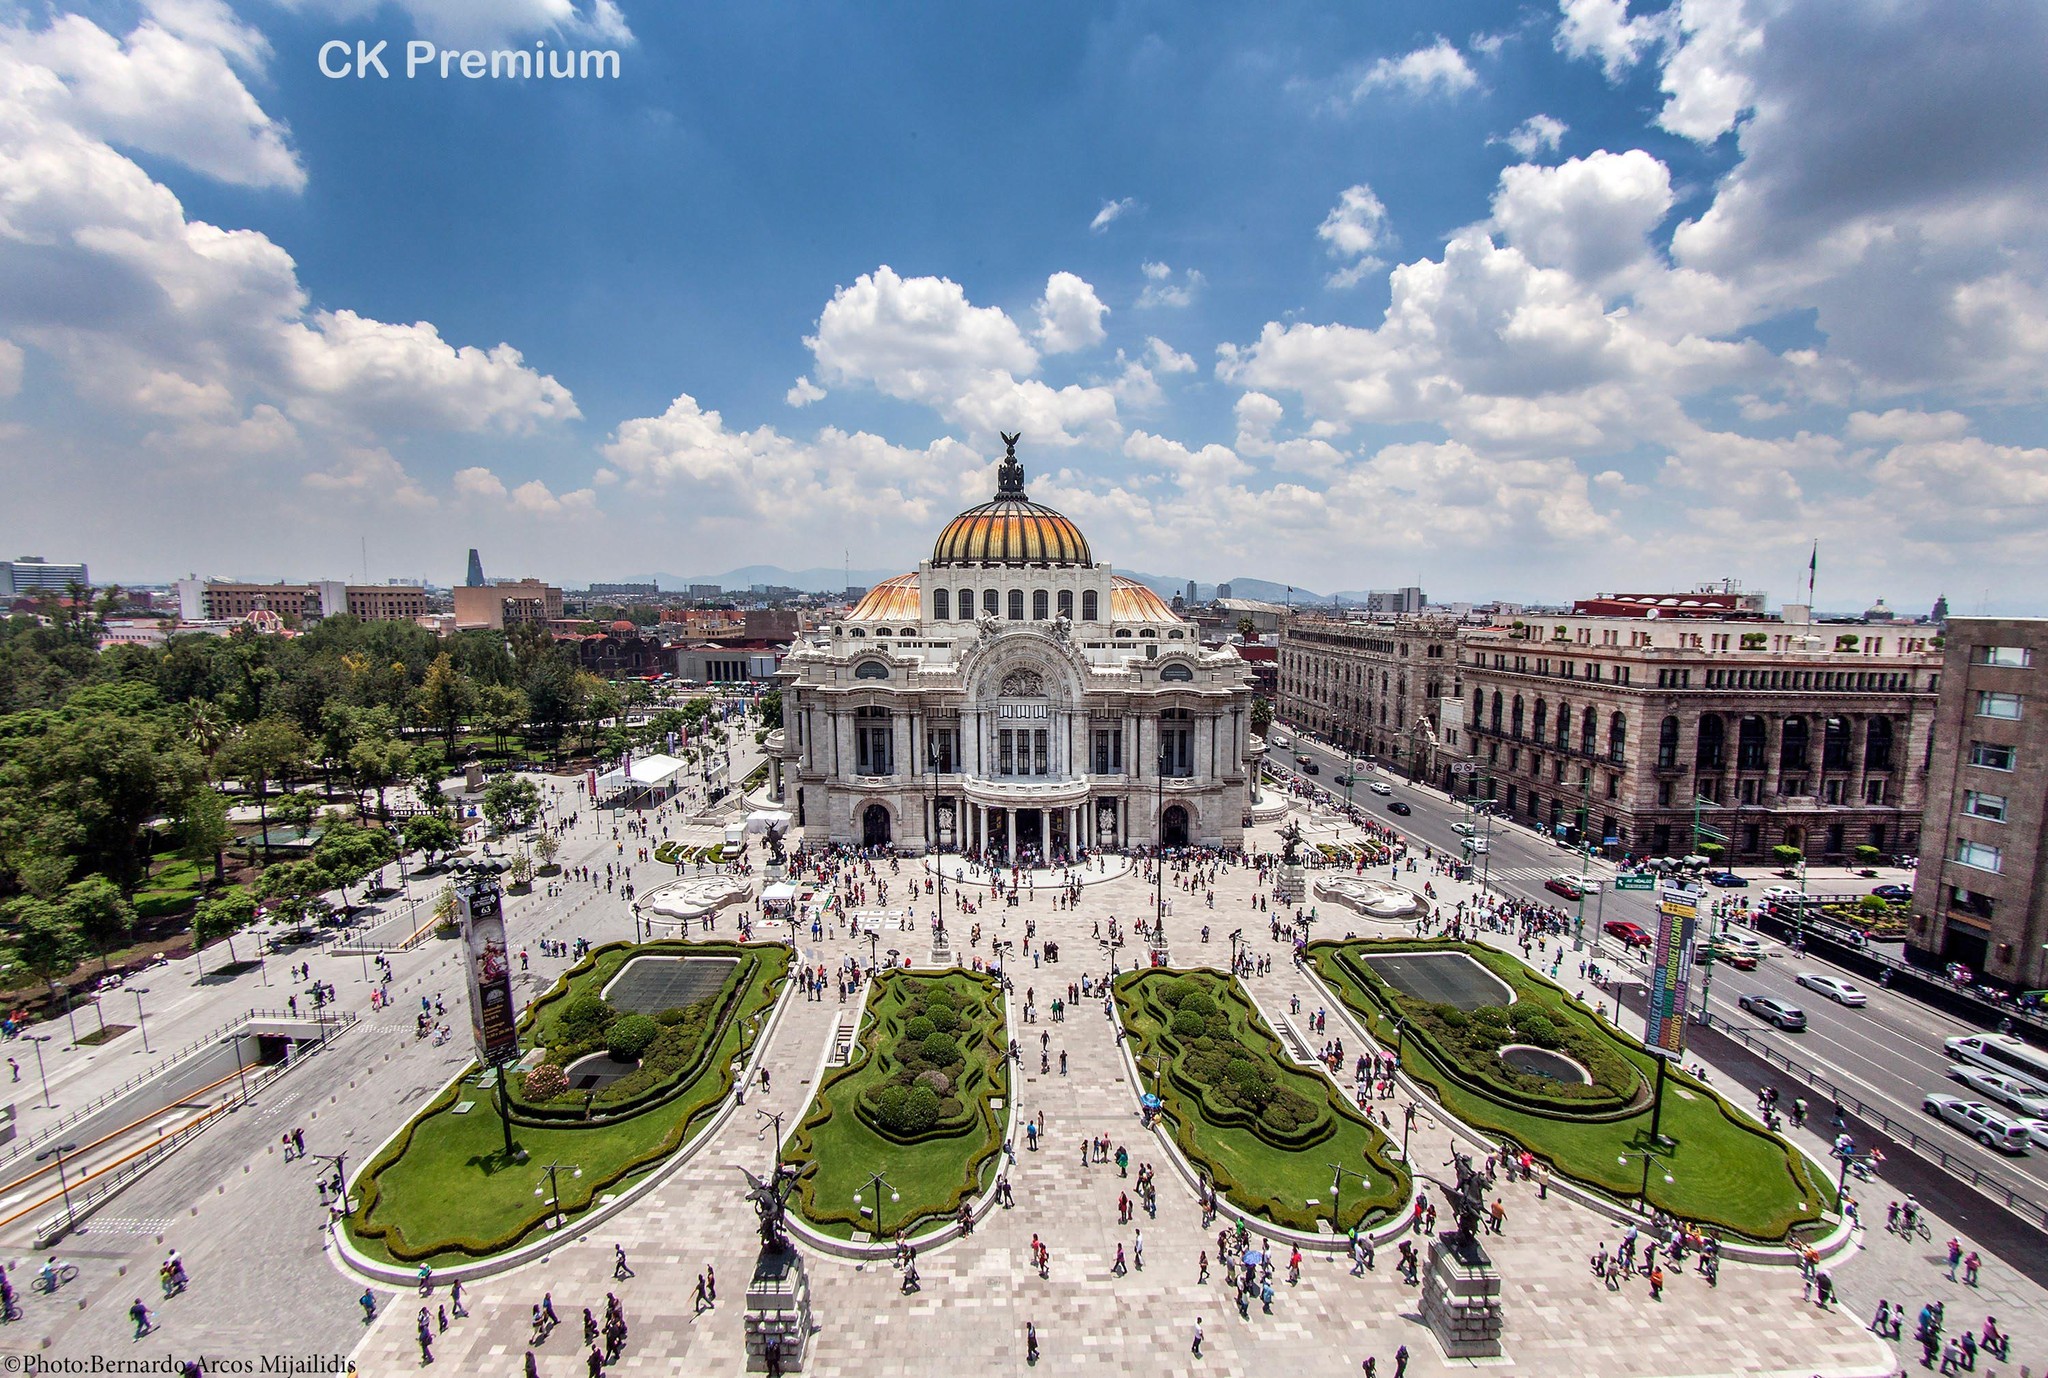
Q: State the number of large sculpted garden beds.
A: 4